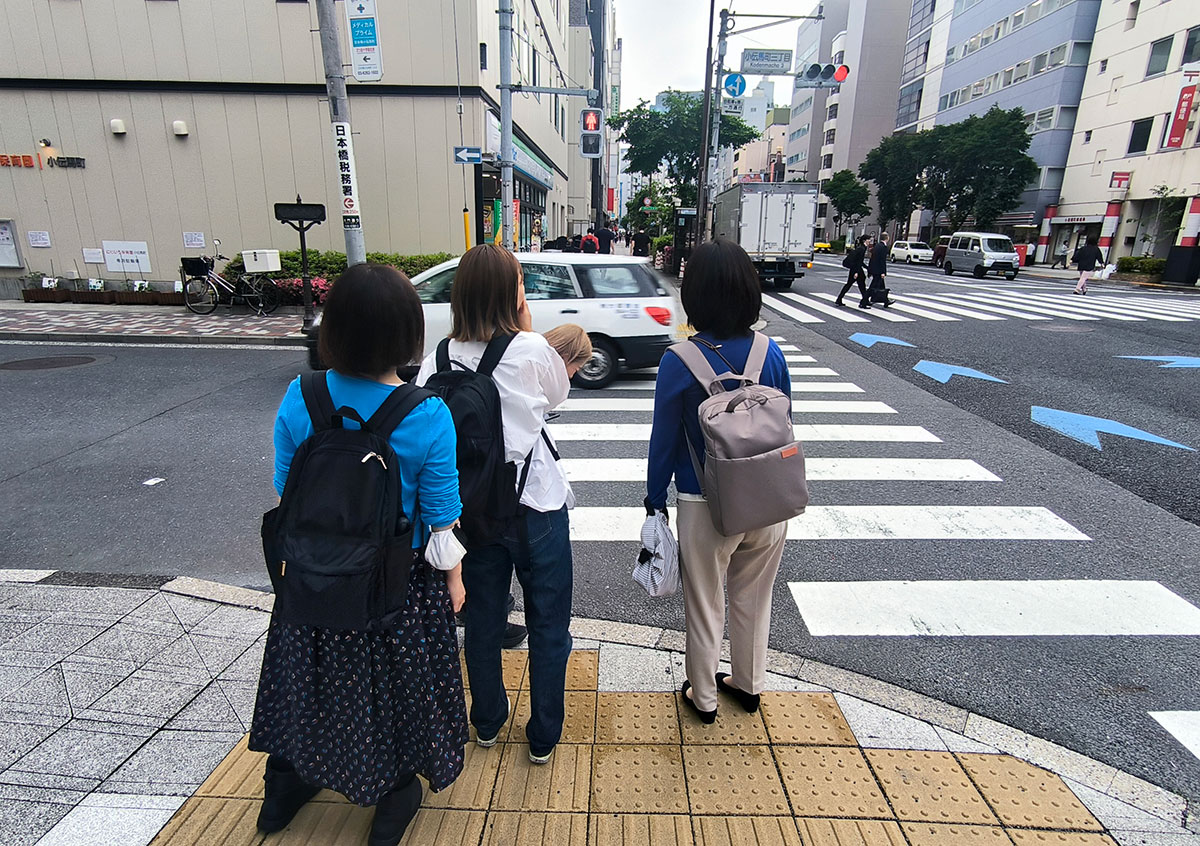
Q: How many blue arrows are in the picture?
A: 4